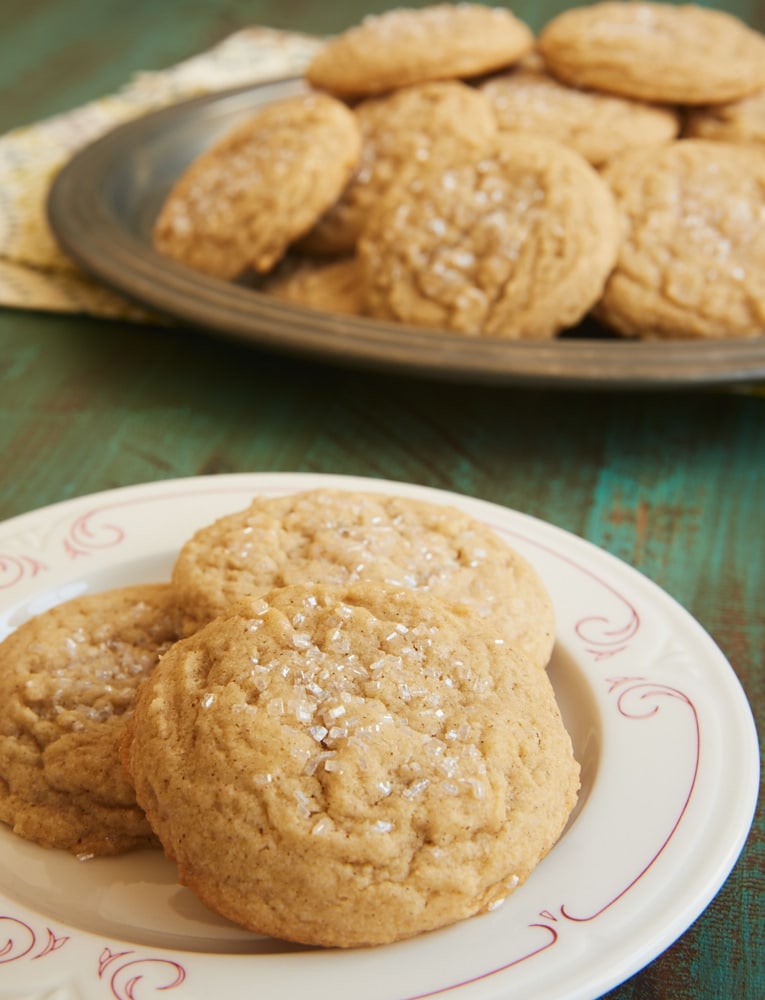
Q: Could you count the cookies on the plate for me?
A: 3